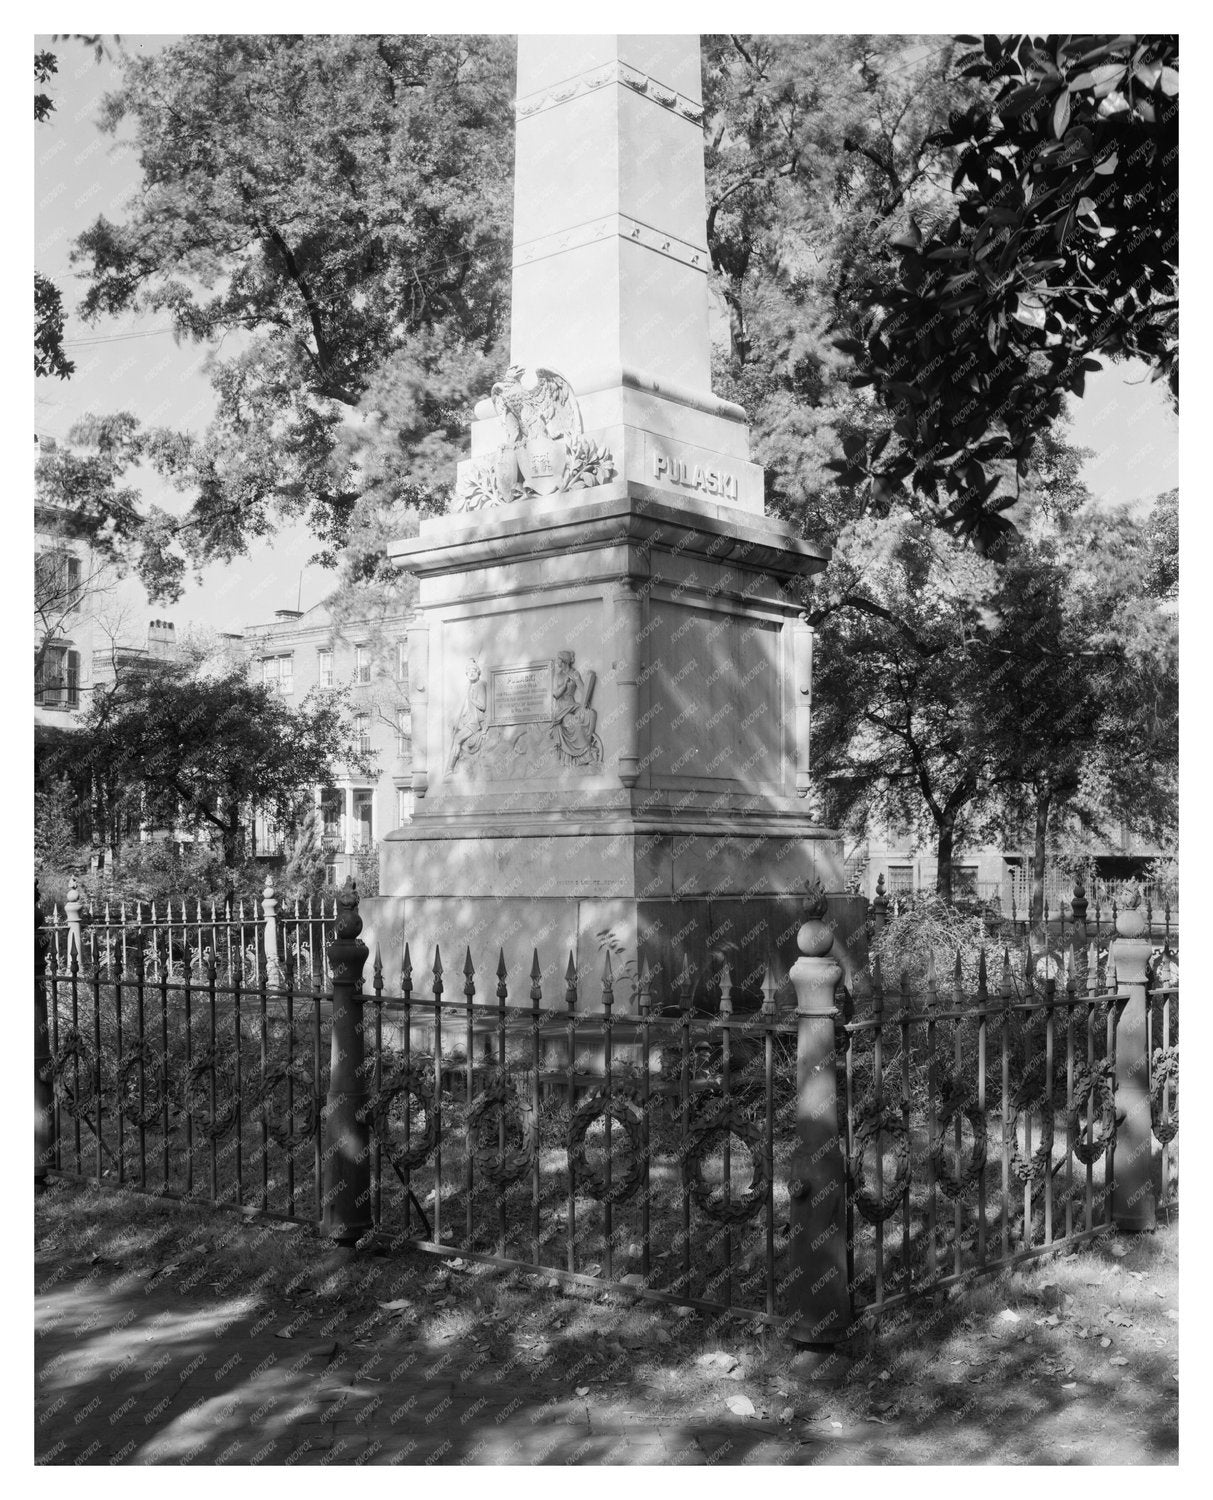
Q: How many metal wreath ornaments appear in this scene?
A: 13